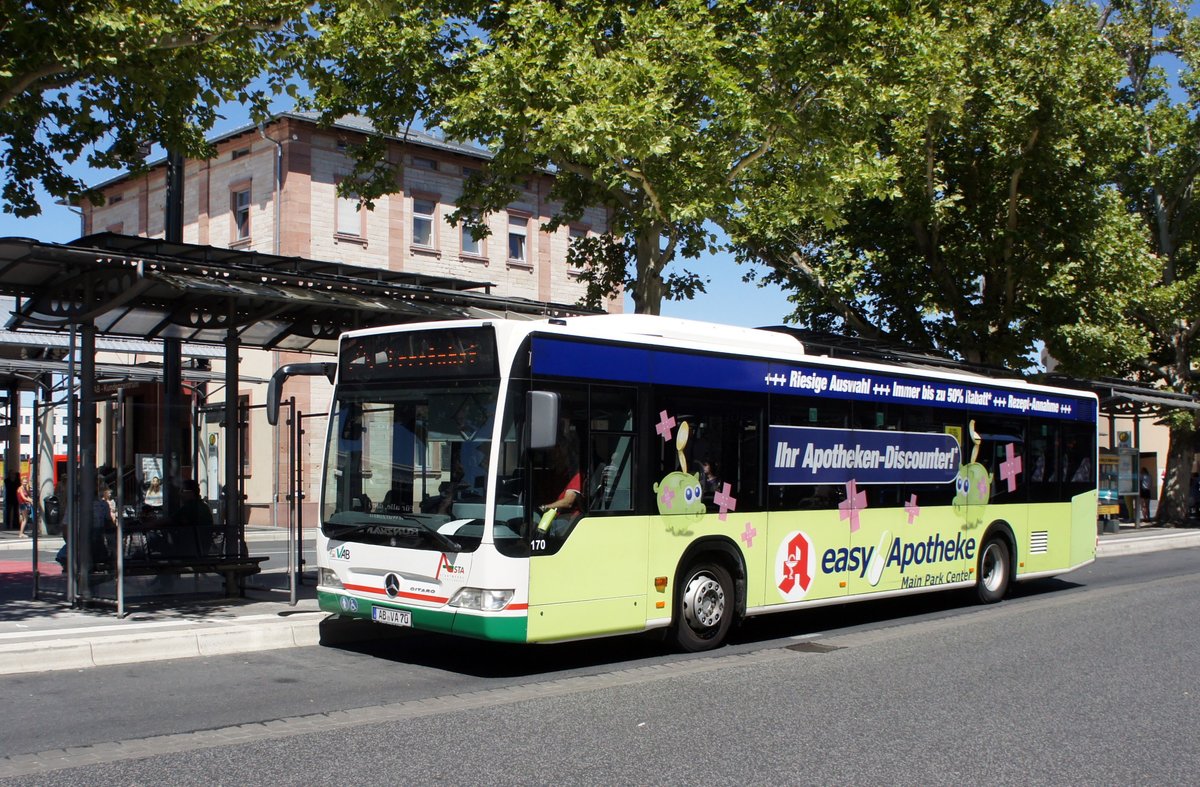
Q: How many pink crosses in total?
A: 8